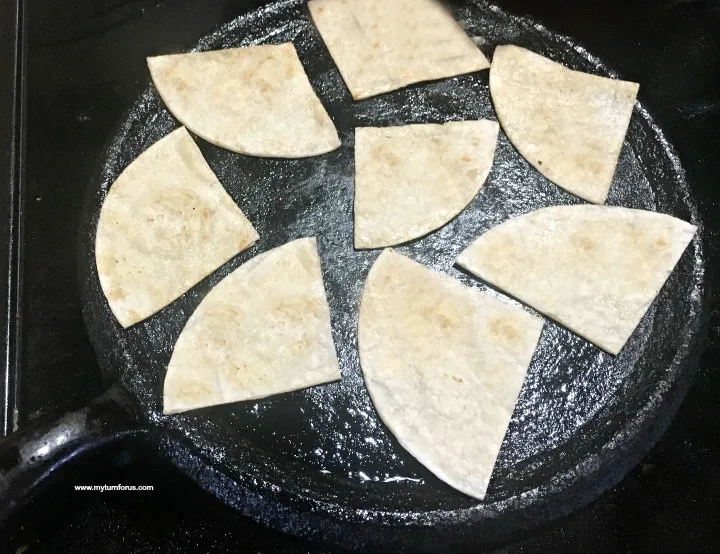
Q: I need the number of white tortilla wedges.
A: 8